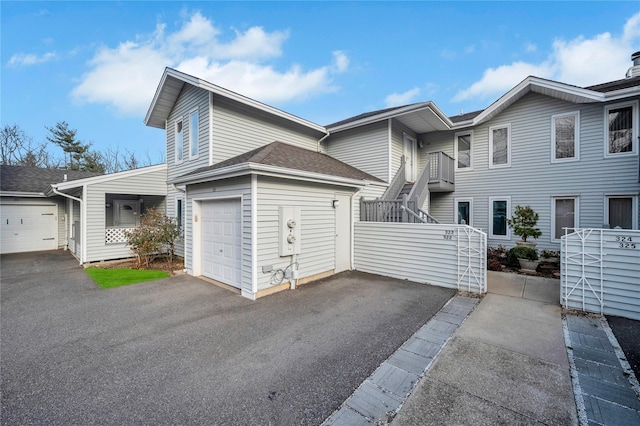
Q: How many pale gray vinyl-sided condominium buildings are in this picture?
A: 1